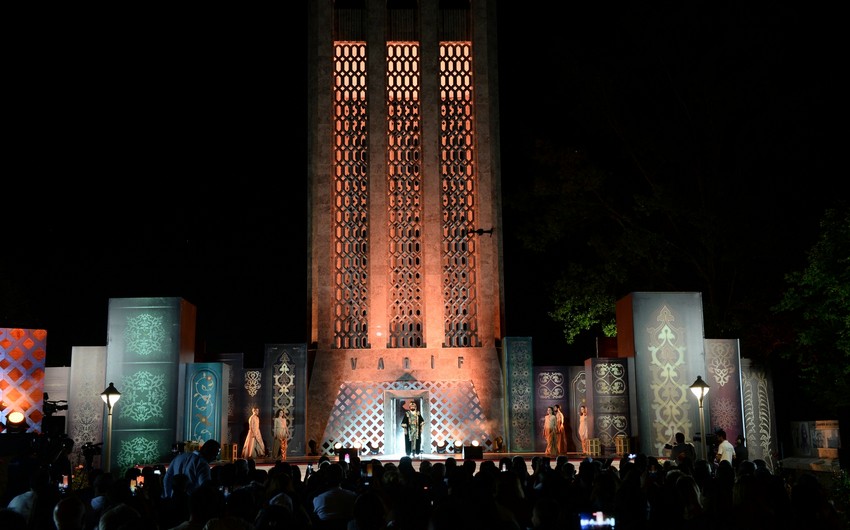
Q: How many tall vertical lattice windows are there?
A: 3